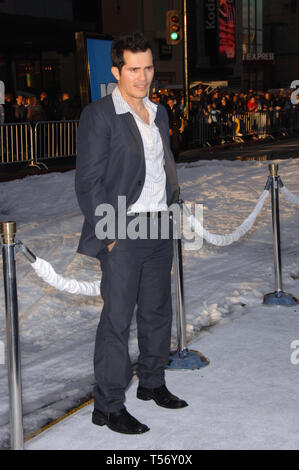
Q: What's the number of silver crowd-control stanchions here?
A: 3